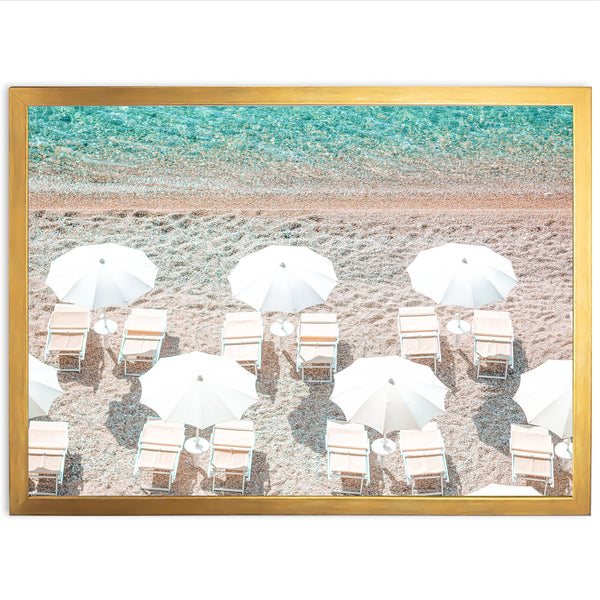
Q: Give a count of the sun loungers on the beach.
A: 12